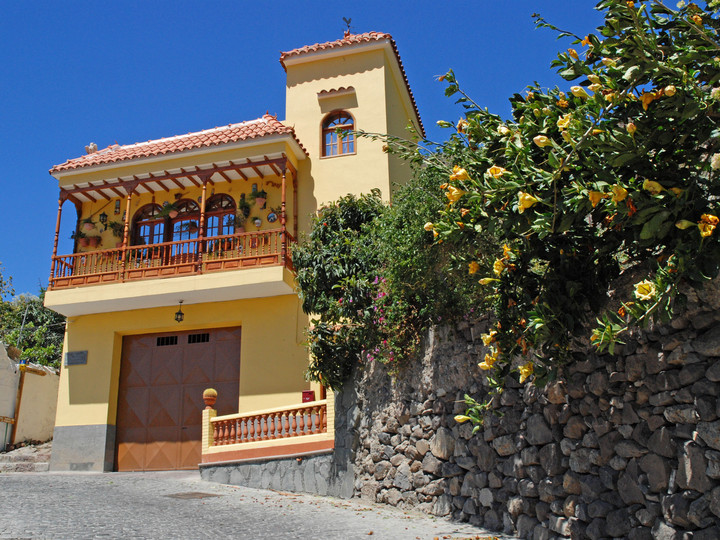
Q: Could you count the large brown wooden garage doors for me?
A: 1